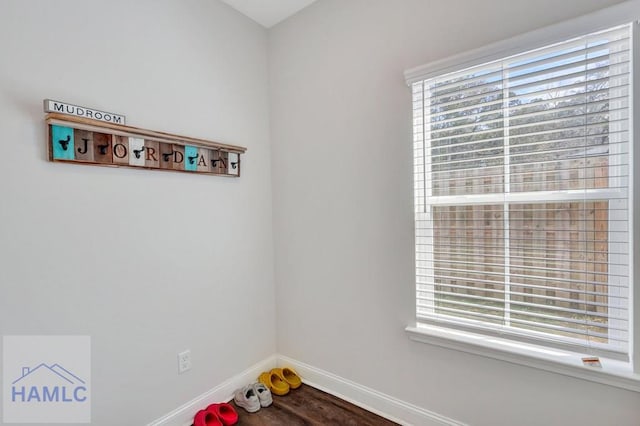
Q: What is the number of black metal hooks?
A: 7